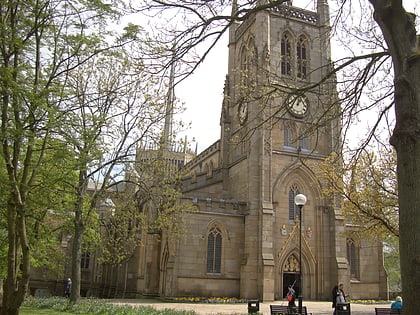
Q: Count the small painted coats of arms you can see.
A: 2